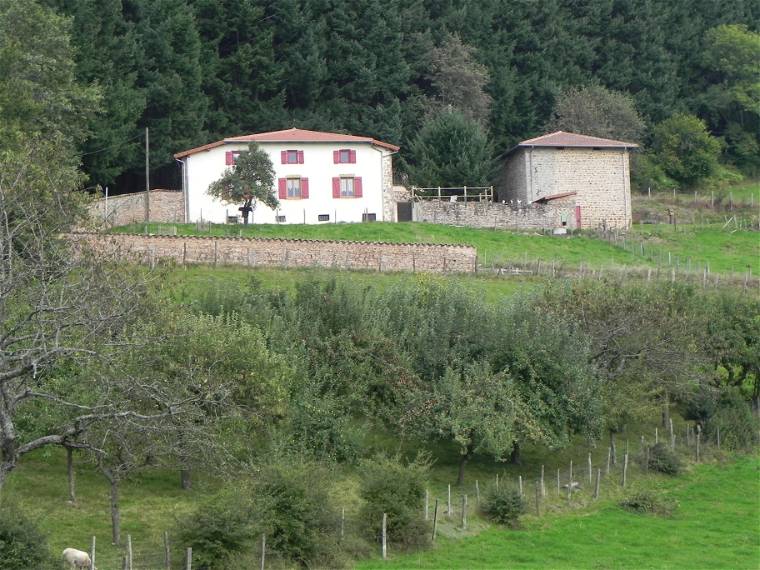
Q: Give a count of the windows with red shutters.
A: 5